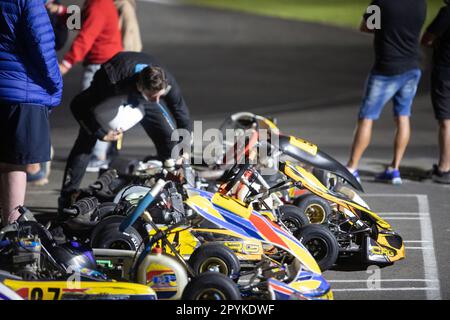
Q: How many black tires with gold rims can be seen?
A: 3